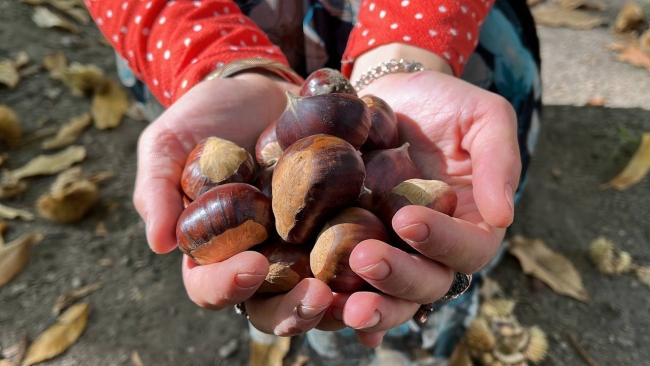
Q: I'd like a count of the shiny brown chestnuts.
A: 12